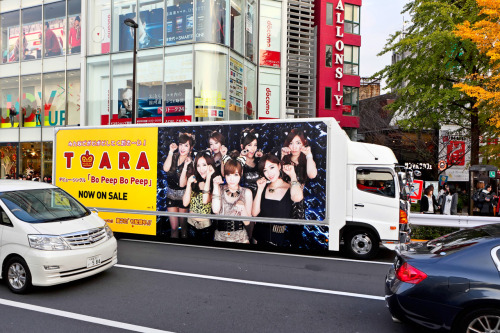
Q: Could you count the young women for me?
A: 7